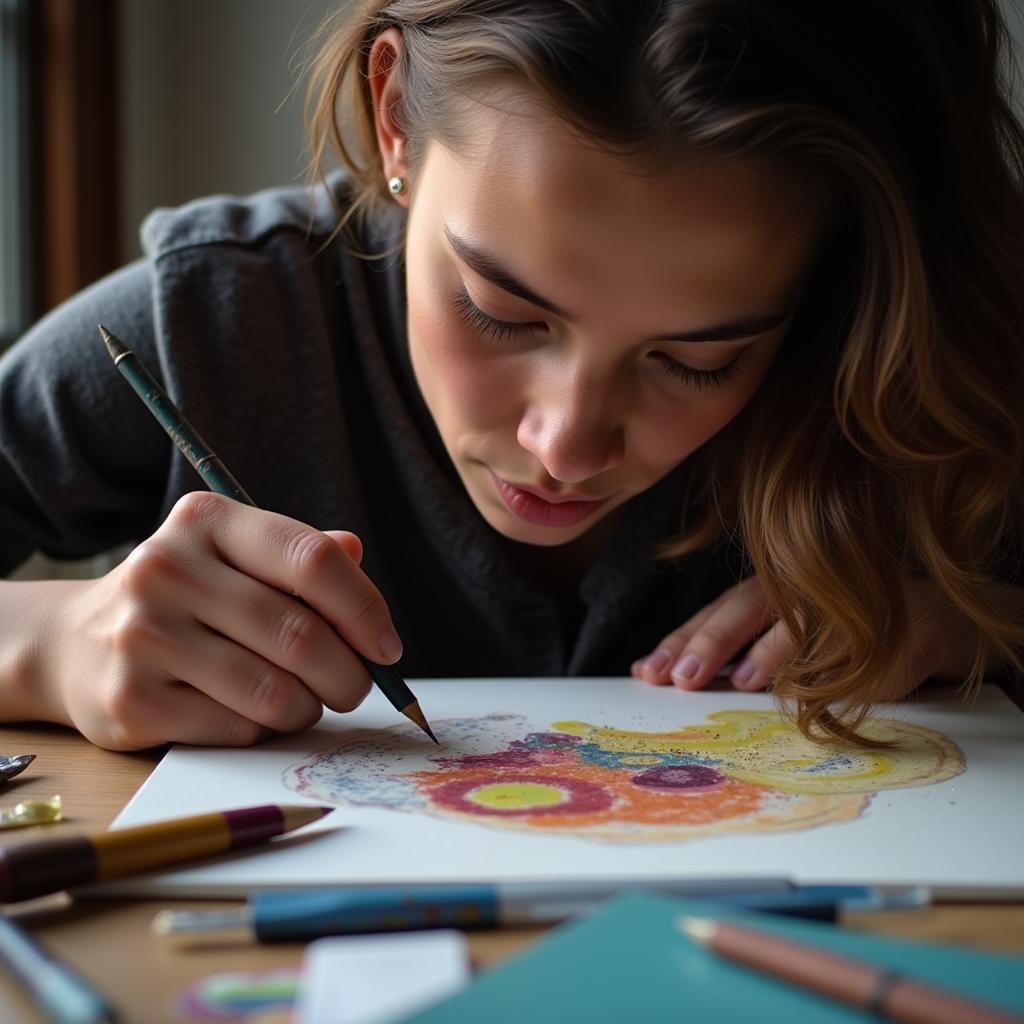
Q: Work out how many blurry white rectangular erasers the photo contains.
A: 1